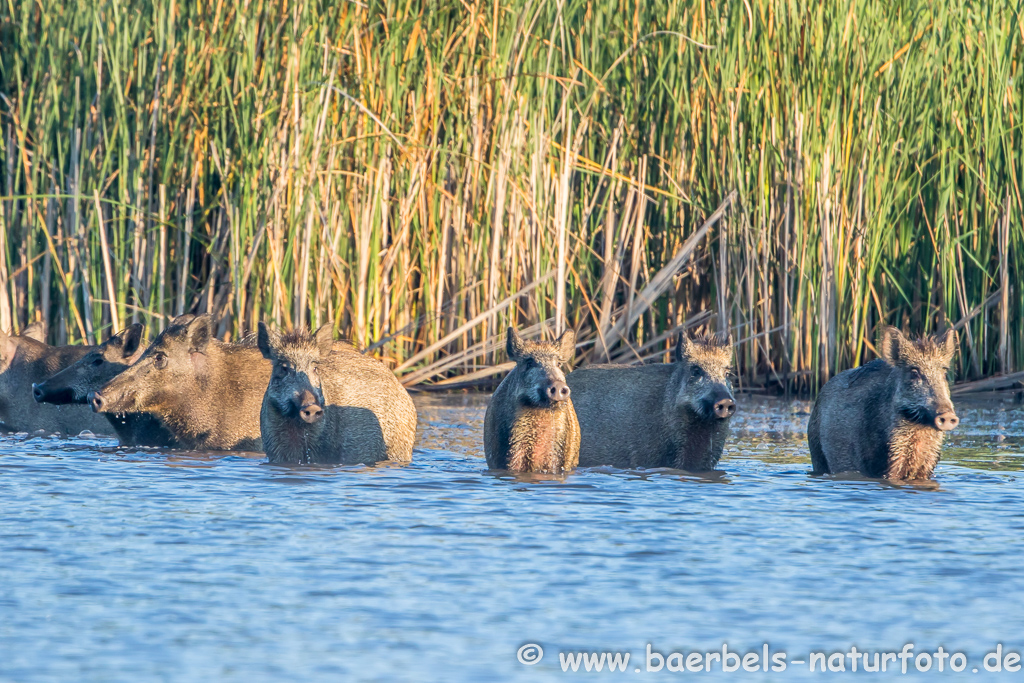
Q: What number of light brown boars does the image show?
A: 2